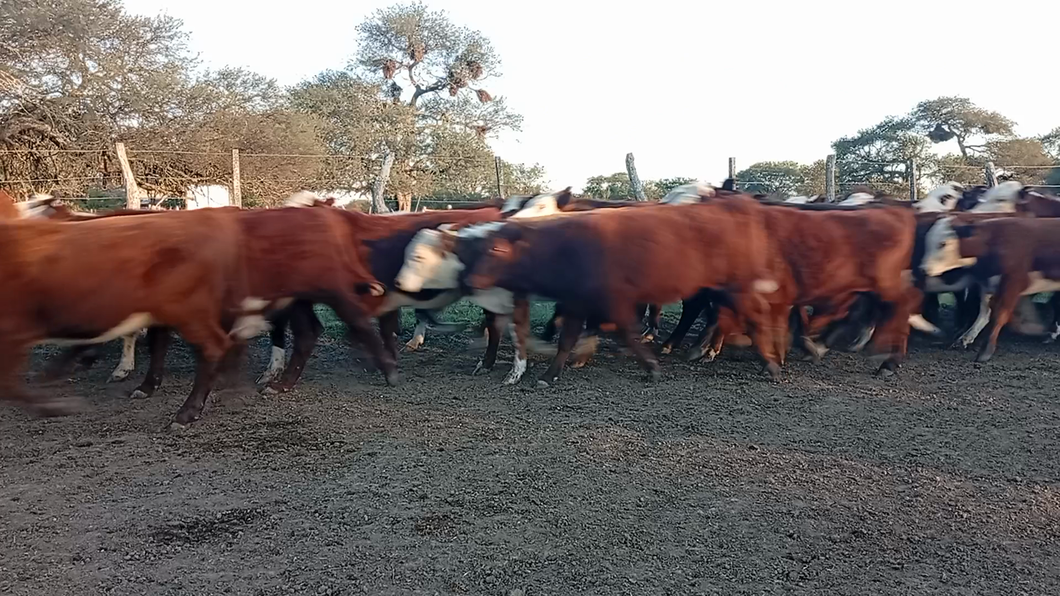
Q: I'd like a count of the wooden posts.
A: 9